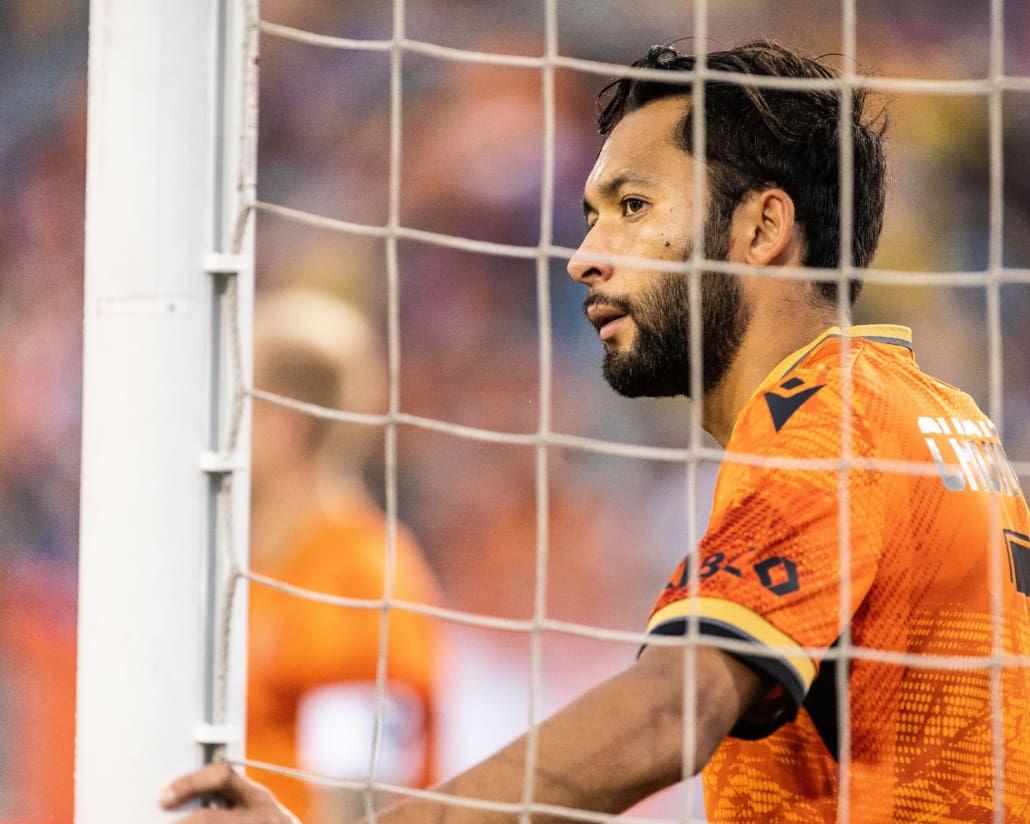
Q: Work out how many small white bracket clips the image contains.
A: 3